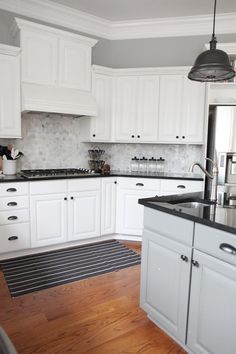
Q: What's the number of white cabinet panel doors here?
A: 12